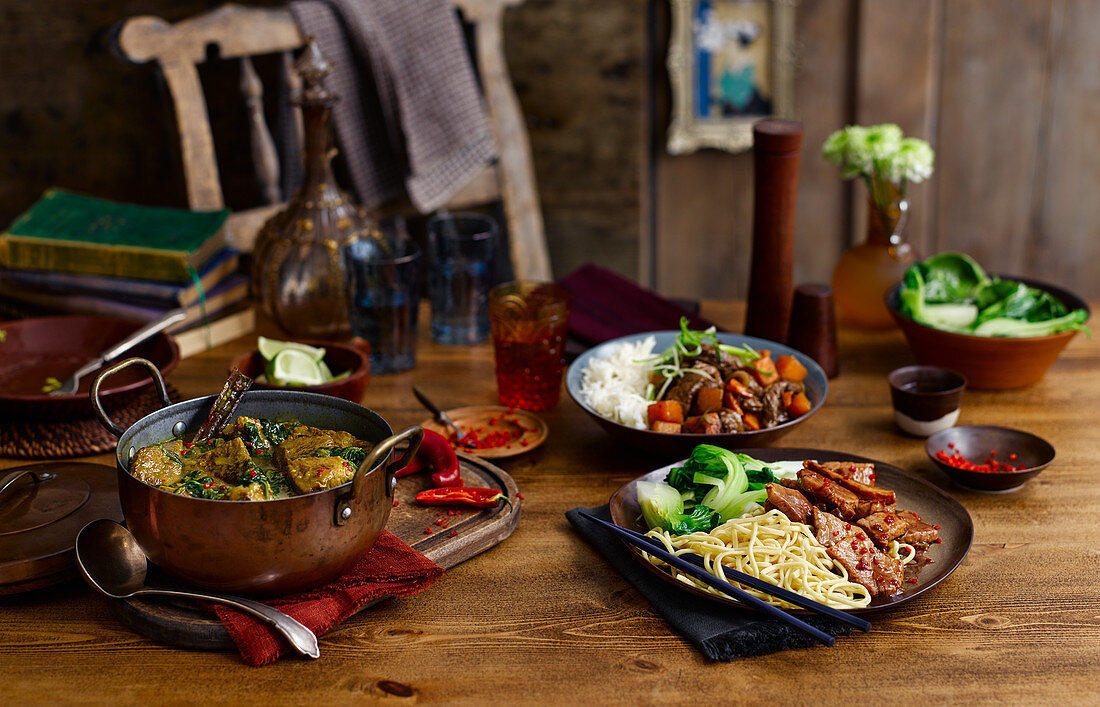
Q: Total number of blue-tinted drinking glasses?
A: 2